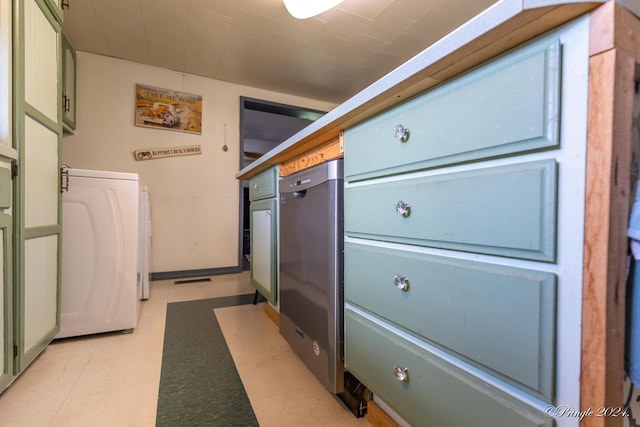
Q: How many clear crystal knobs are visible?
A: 4